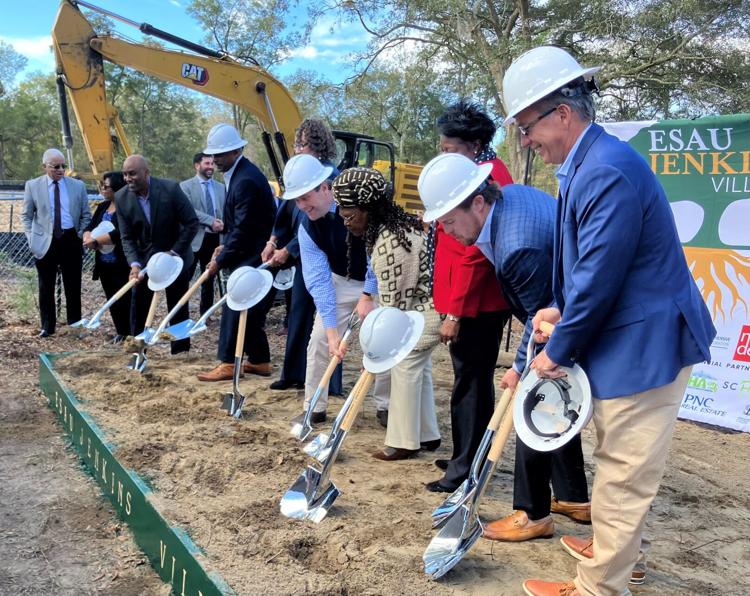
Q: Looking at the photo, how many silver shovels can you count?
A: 10